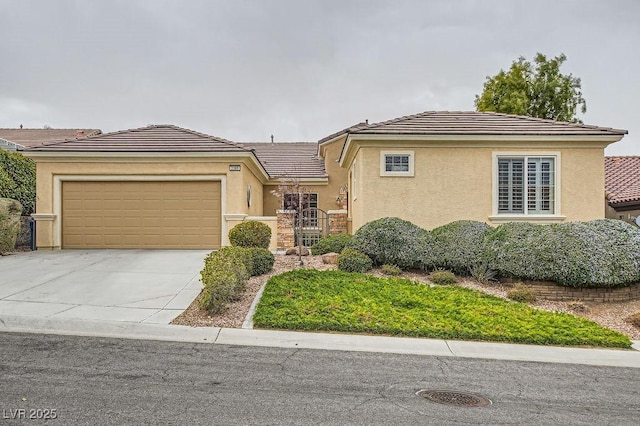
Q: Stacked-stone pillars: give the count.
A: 2